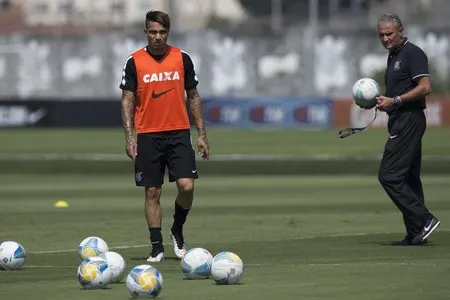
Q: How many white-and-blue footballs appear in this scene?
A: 8